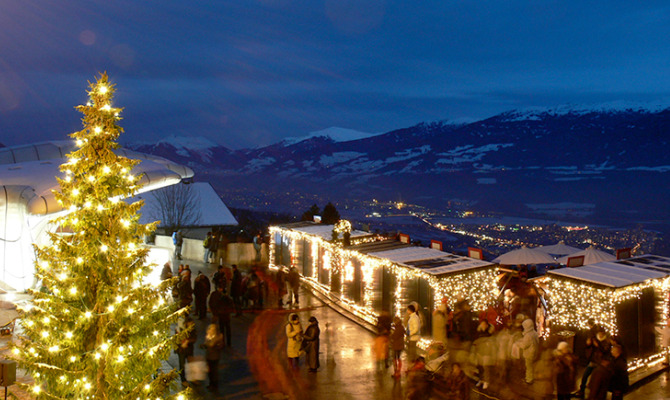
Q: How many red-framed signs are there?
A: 5